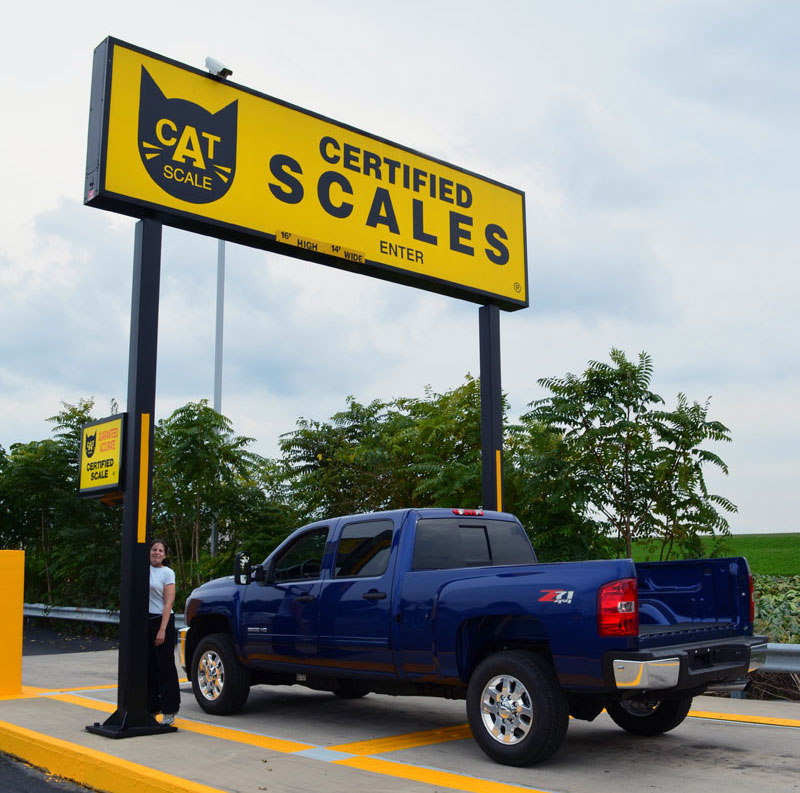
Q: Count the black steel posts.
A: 2